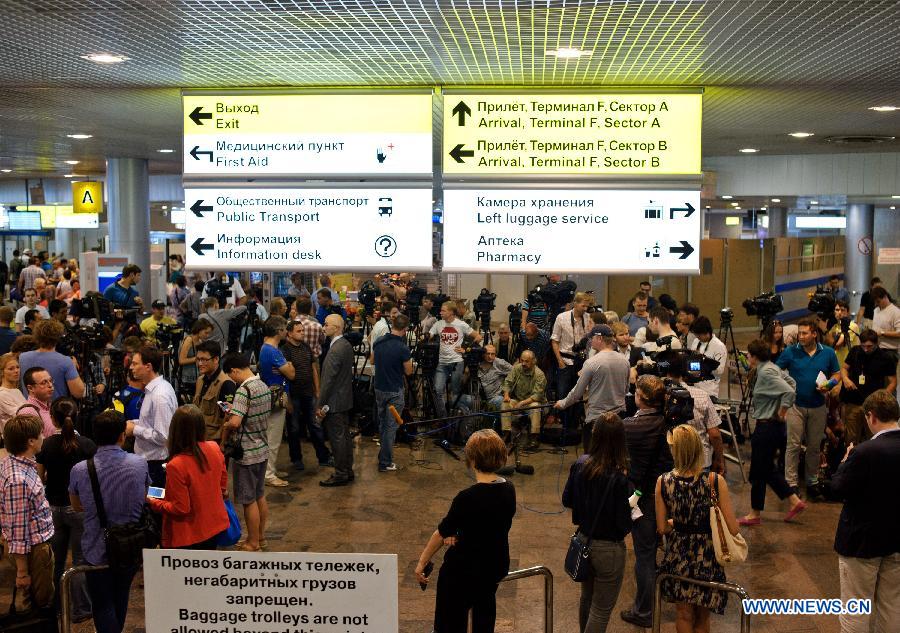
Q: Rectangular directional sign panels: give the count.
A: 4